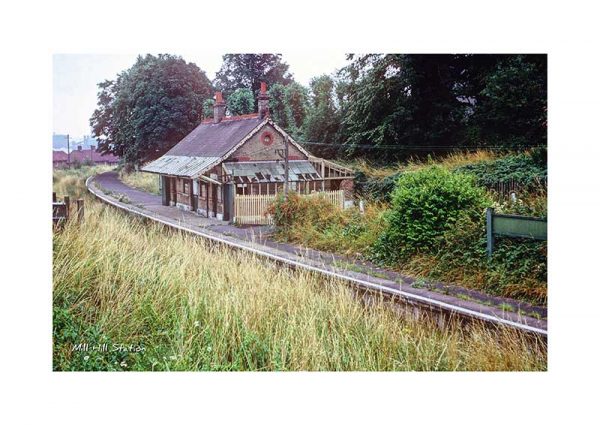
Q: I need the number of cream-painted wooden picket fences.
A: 1